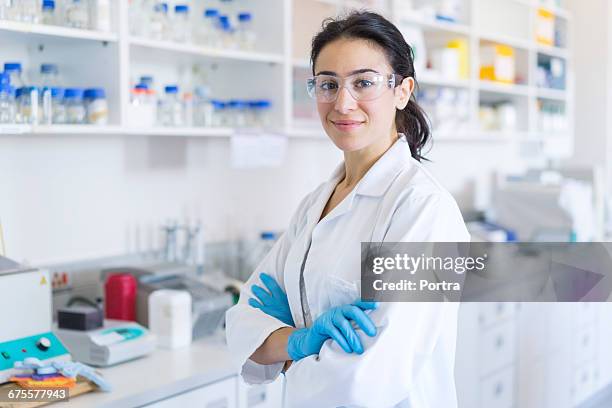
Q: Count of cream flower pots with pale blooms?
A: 0